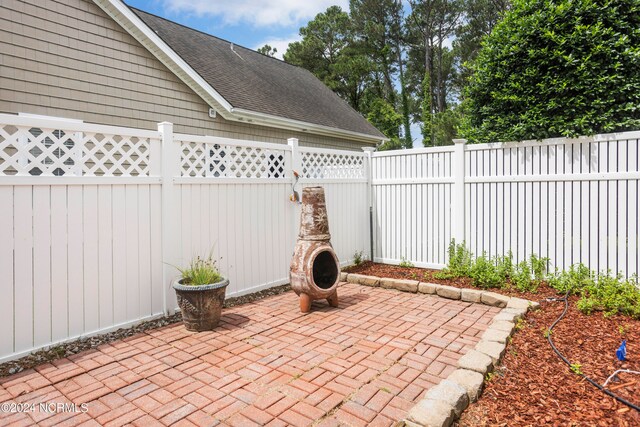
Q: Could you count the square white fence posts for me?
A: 4